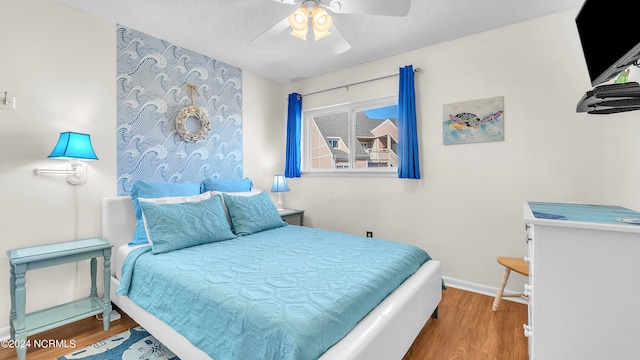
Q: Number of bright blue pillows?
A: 2